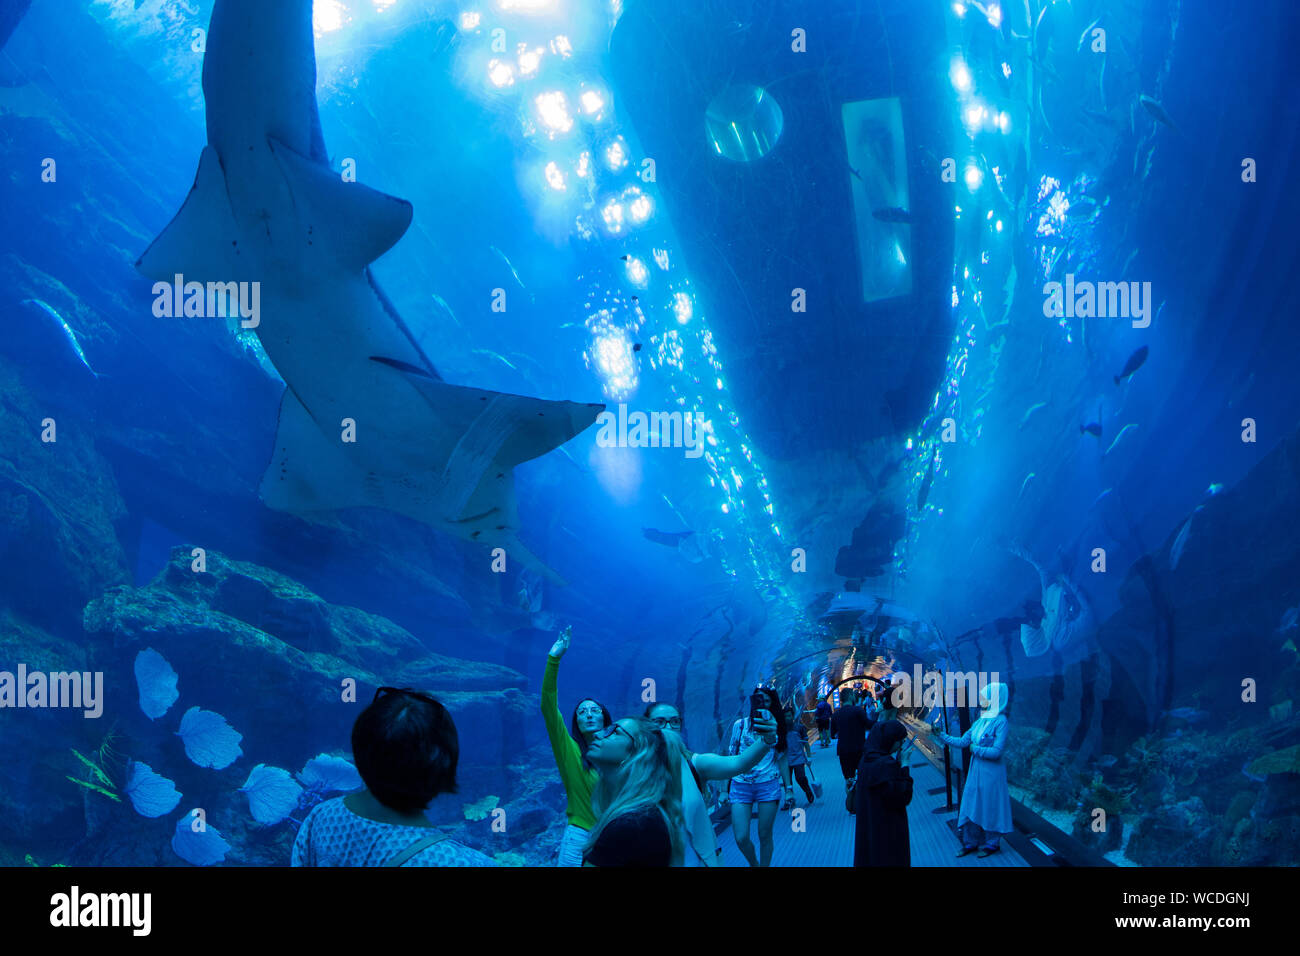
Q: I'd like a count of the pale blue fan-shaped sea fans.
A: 6